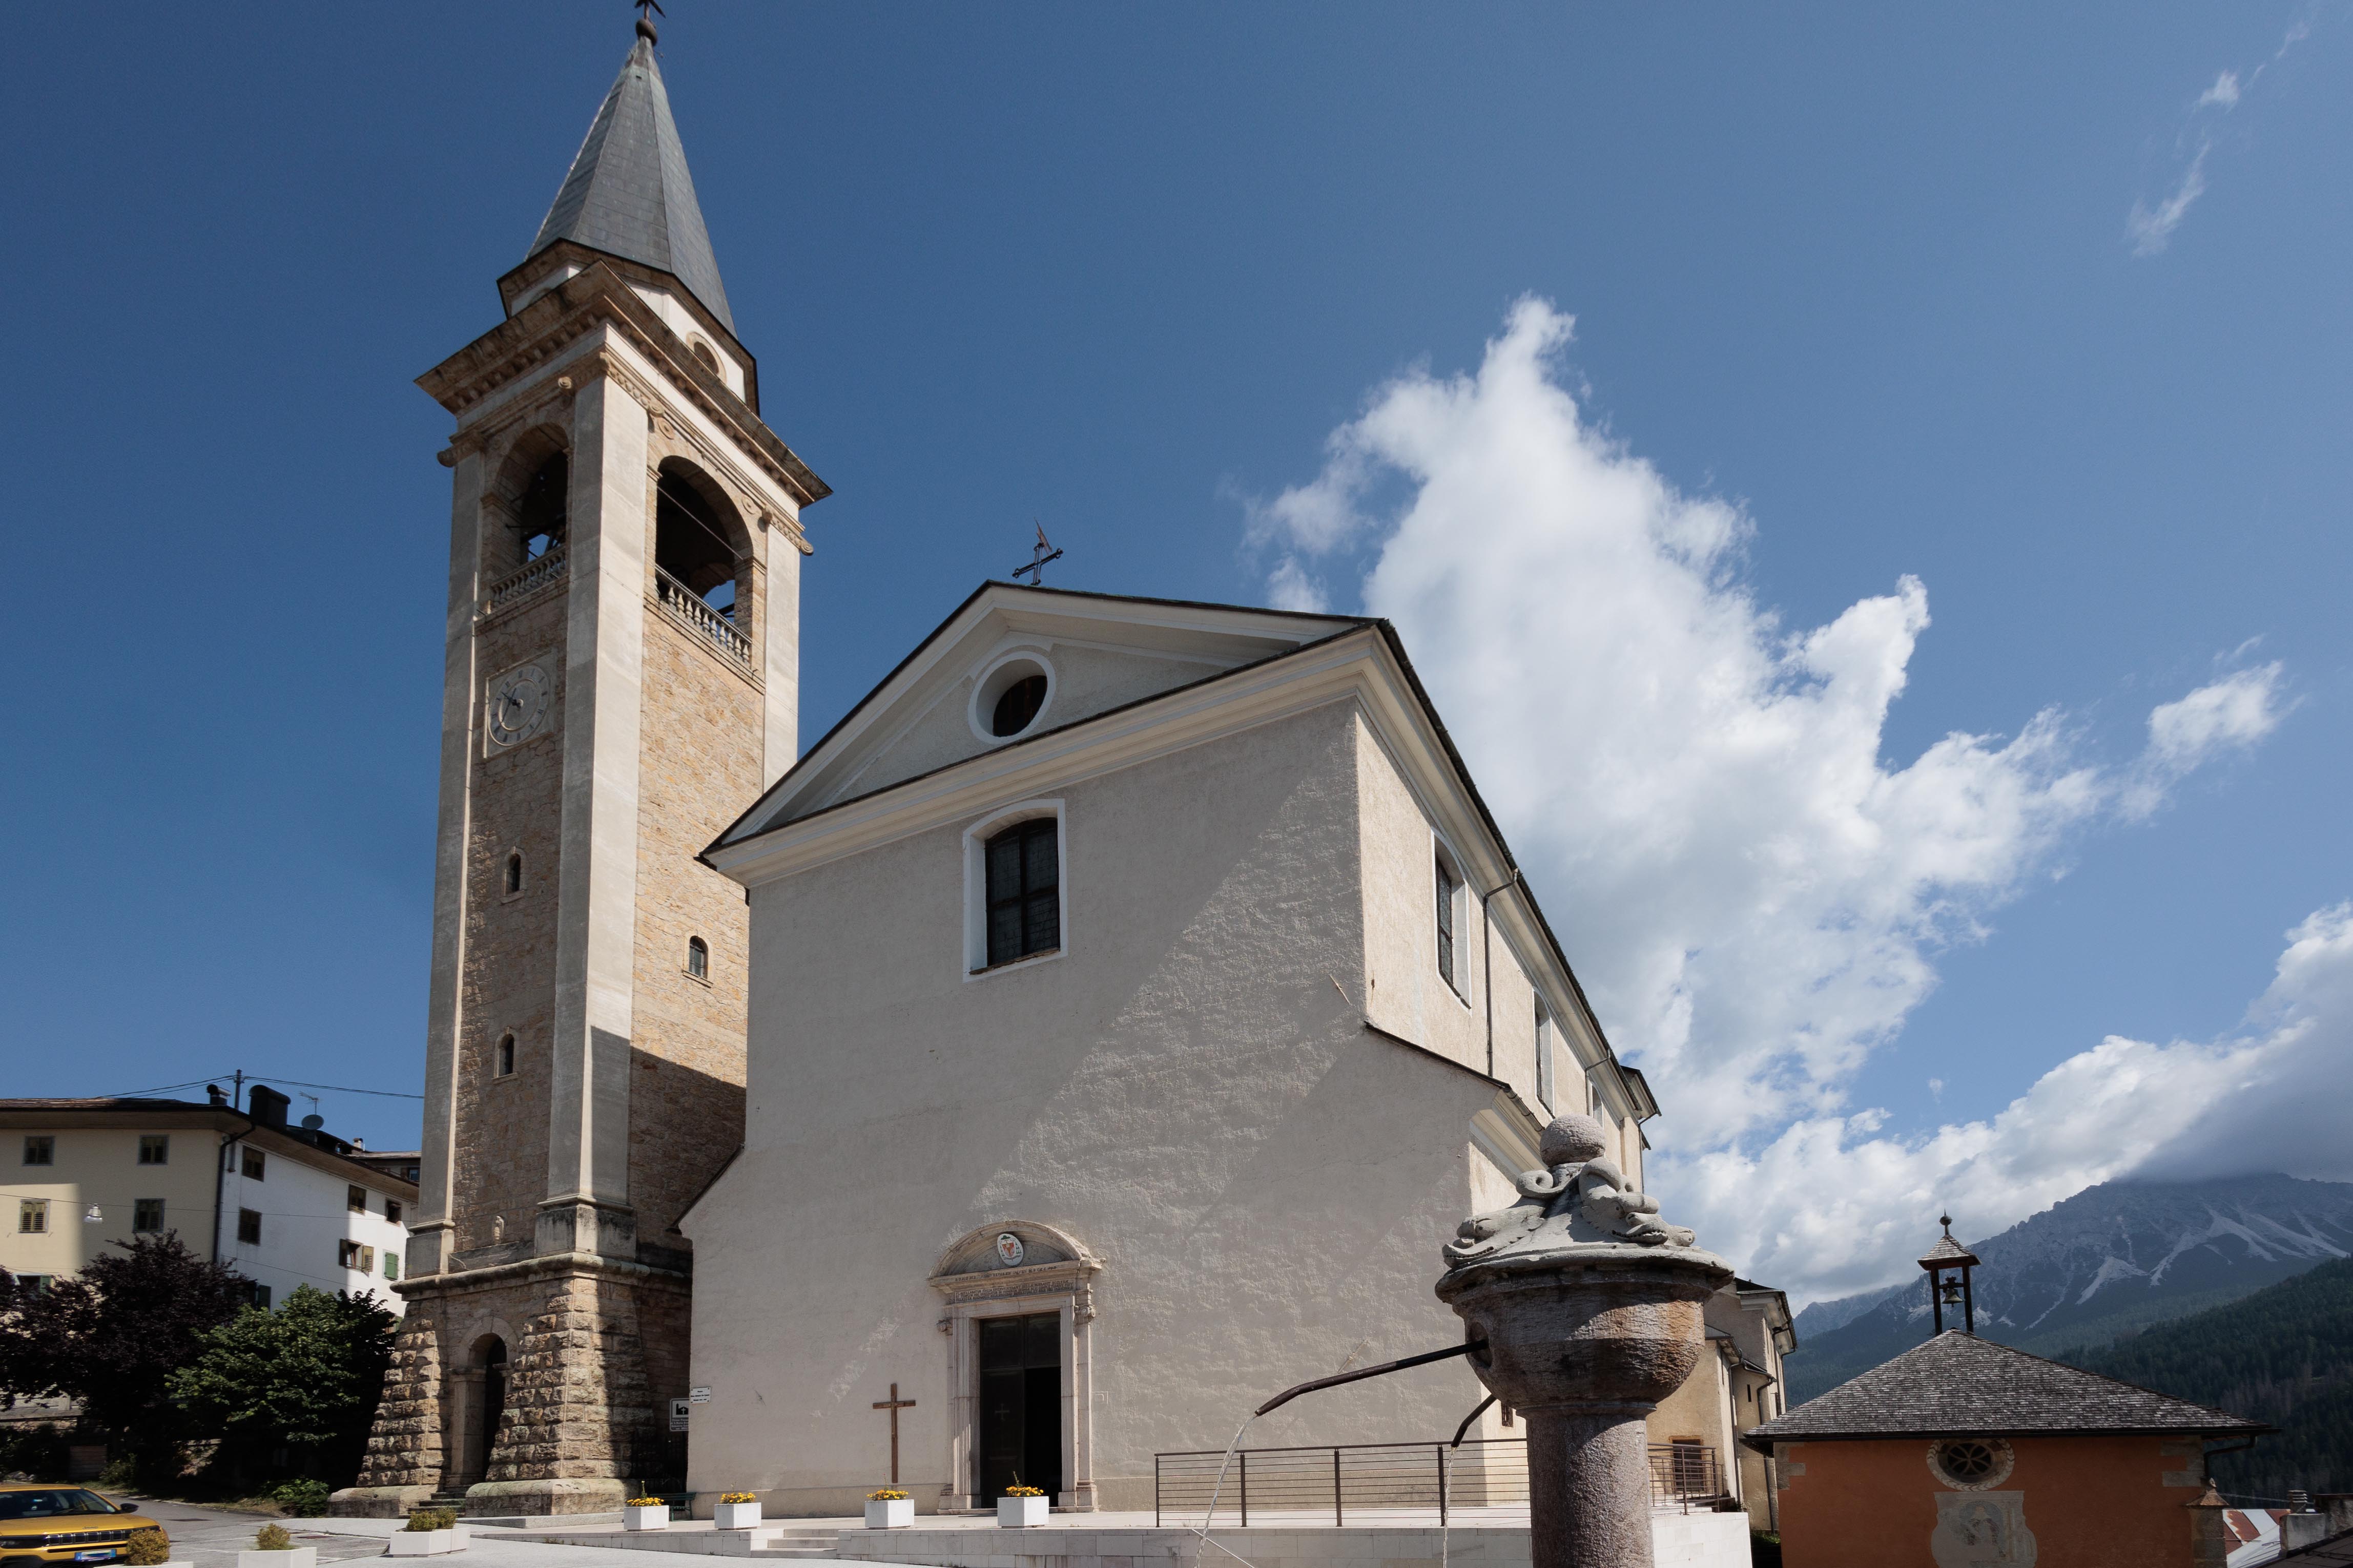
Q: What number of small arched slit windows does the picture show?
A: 3